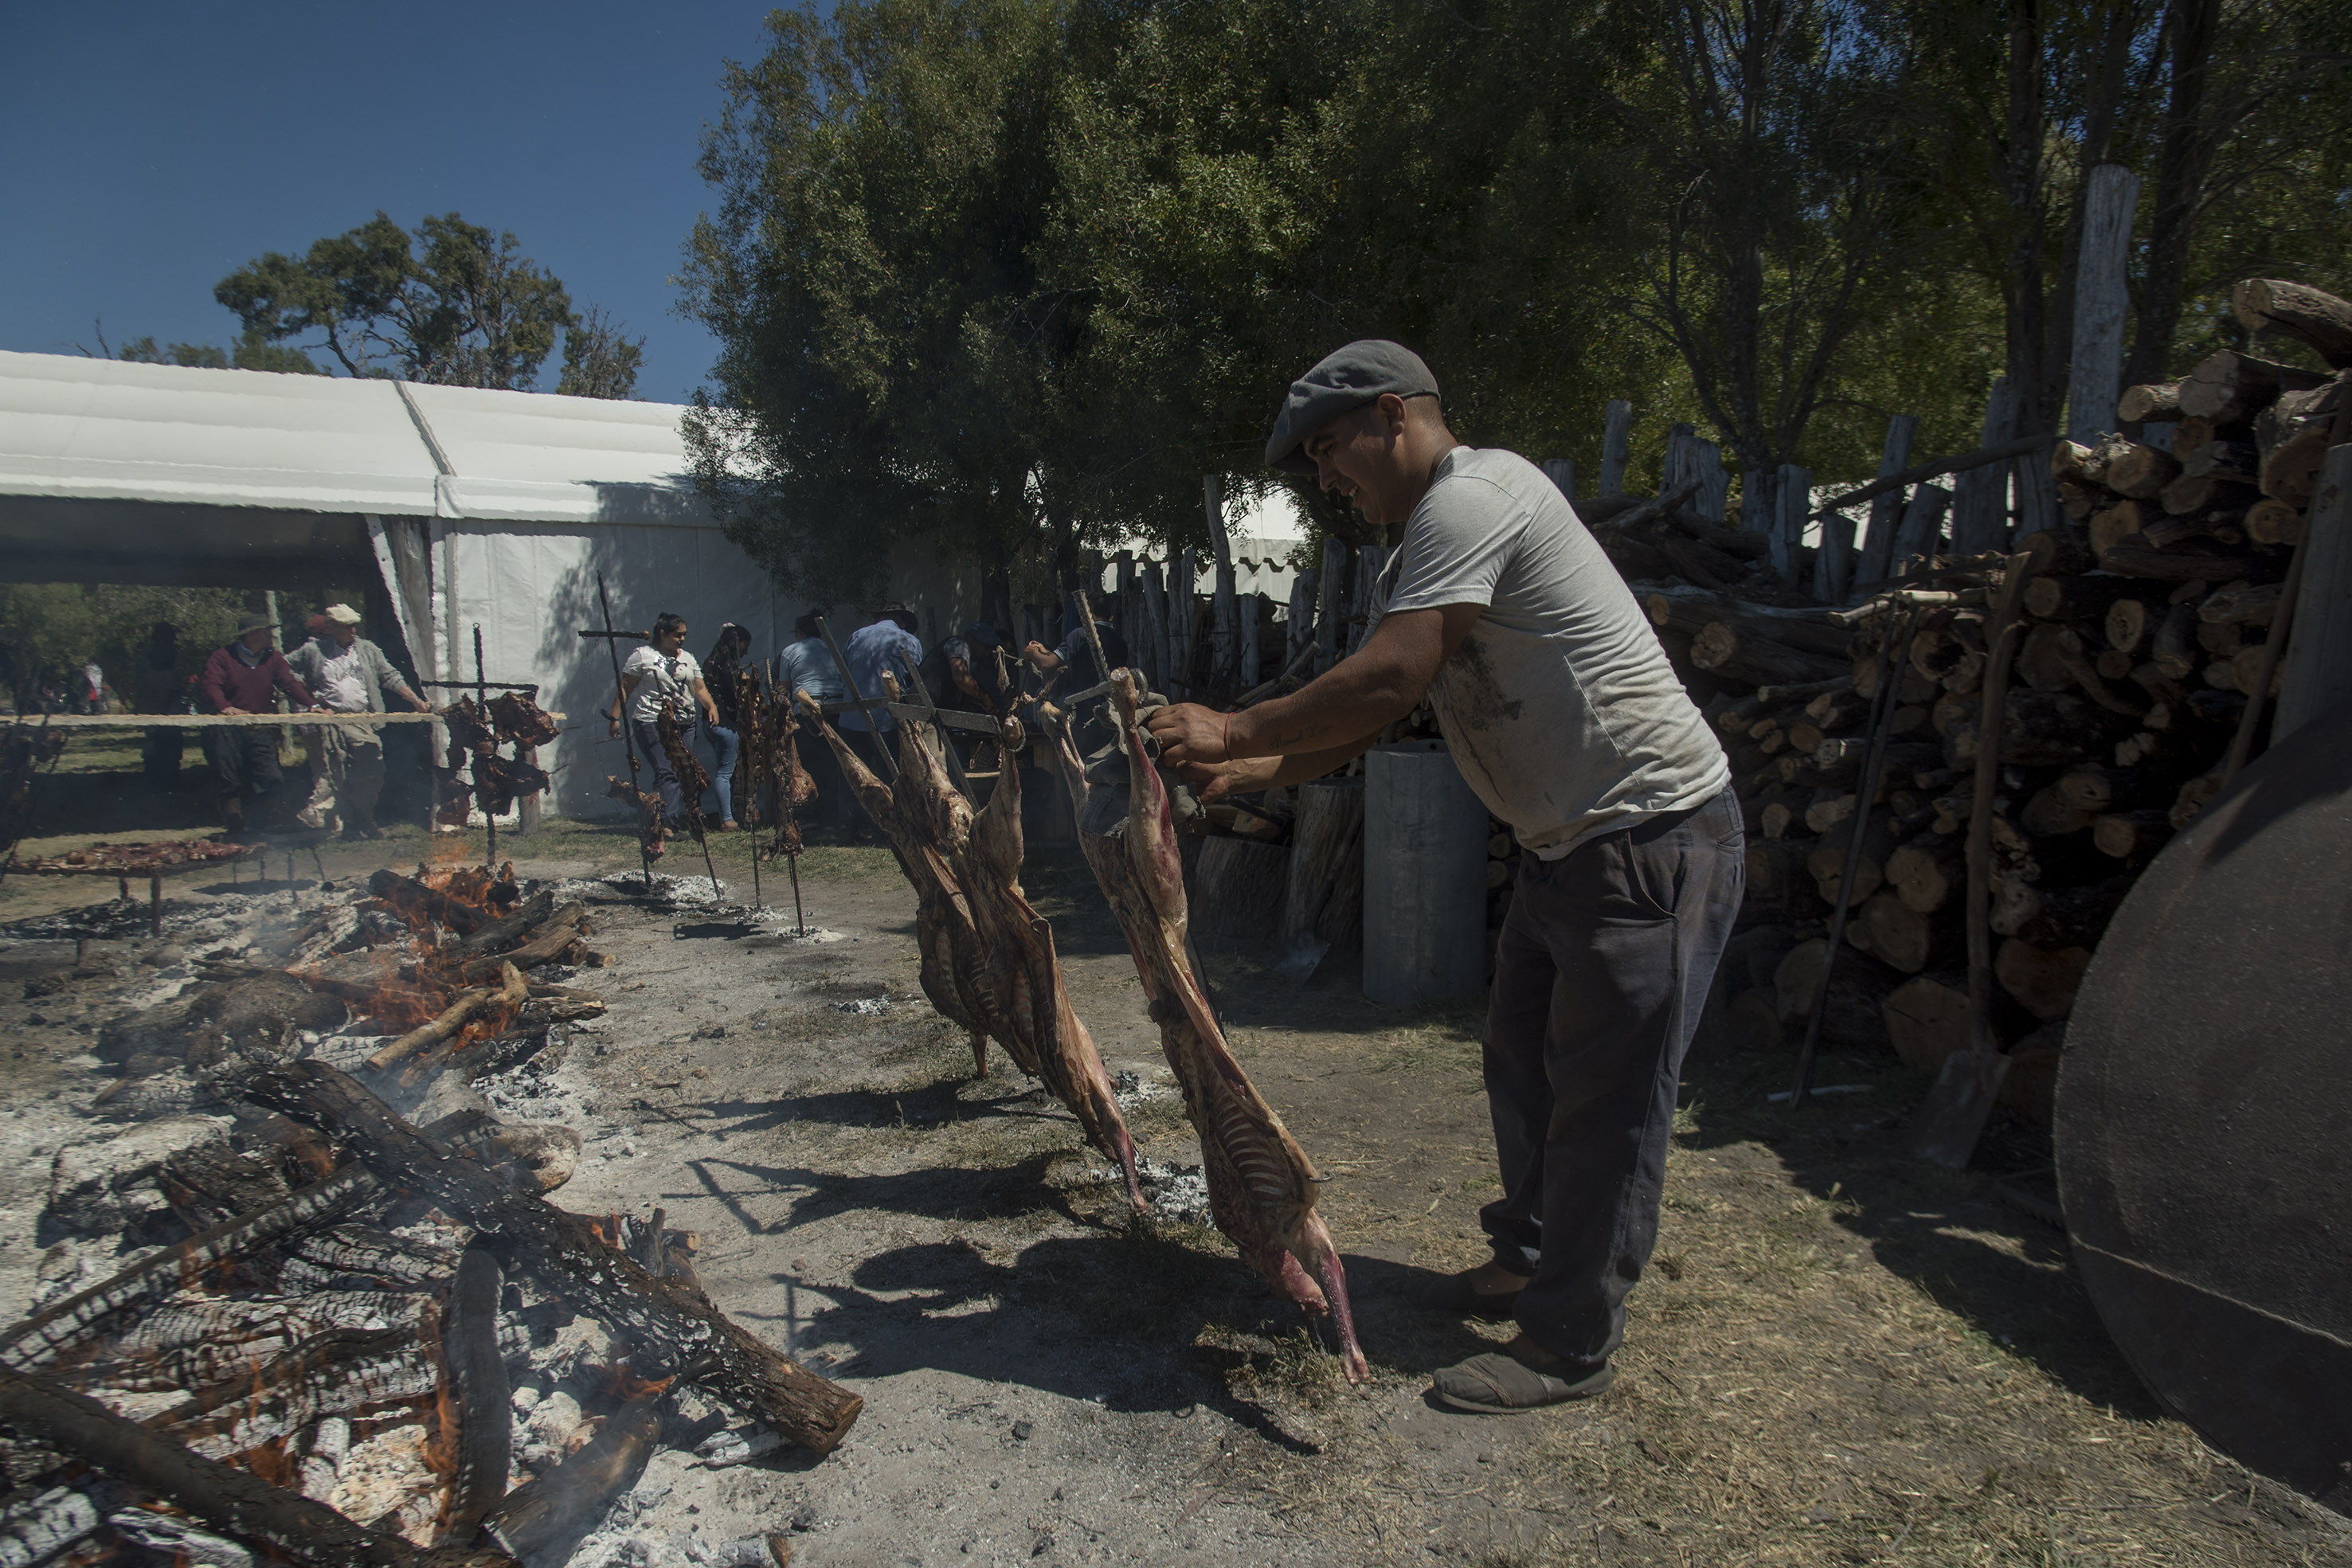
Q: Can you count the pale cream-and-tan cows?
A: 0